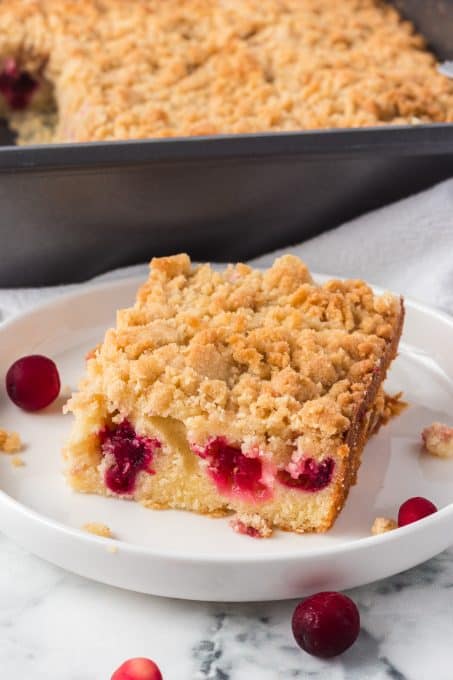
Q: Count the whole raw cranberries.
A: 4